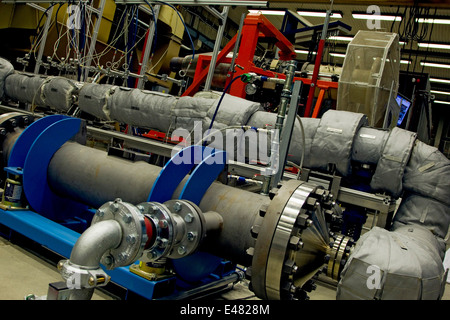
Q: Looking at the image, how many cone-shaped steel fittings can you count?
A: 1